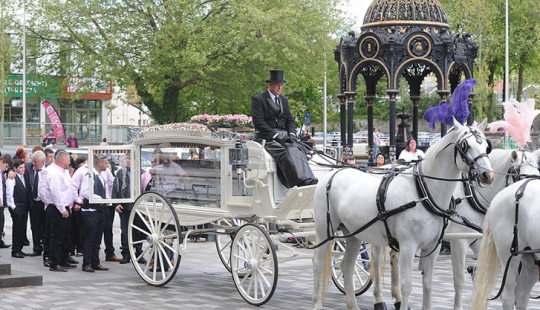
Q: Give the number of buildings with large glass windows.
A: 1